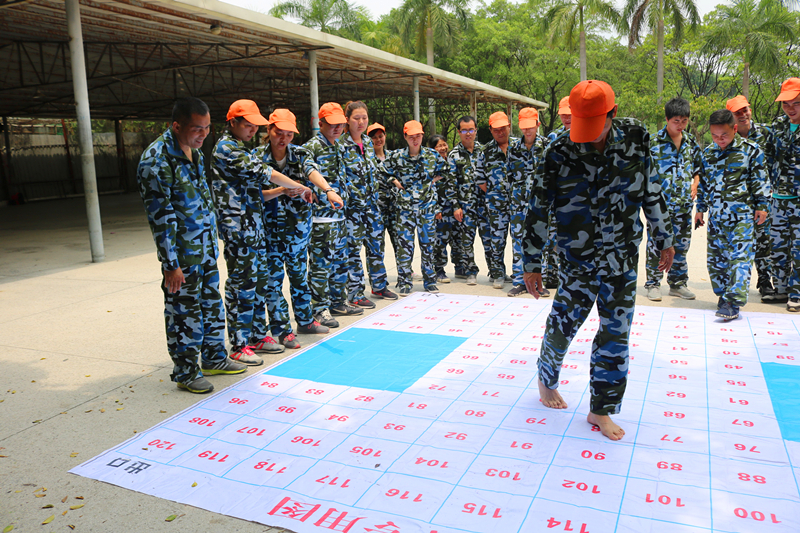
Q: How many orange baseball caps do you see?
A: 11